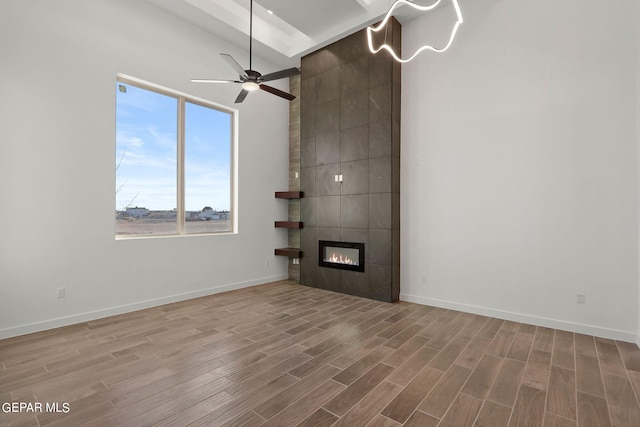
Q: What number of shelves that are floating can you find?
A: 3